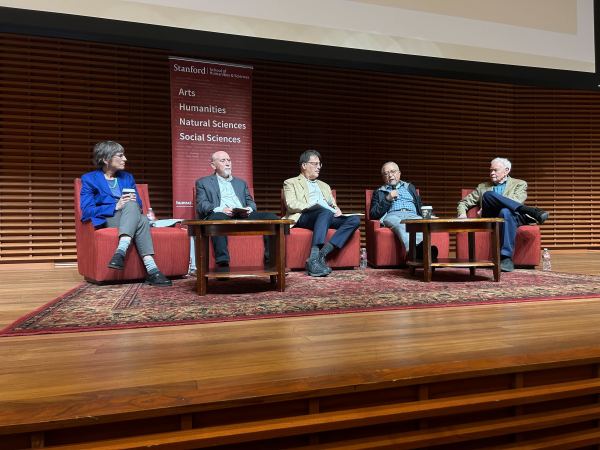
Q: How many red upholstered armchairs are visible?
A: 5